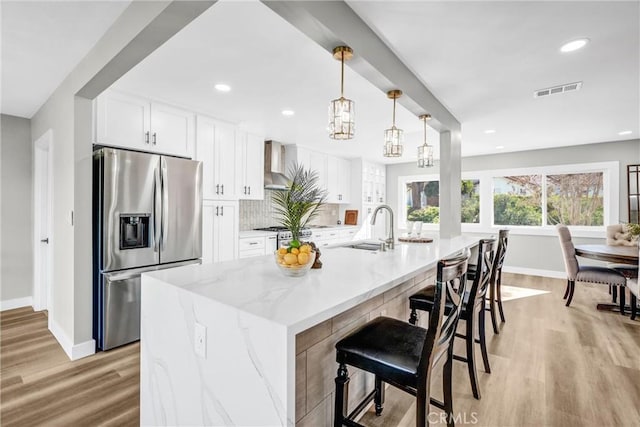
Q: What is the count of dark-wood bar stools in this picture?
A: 3